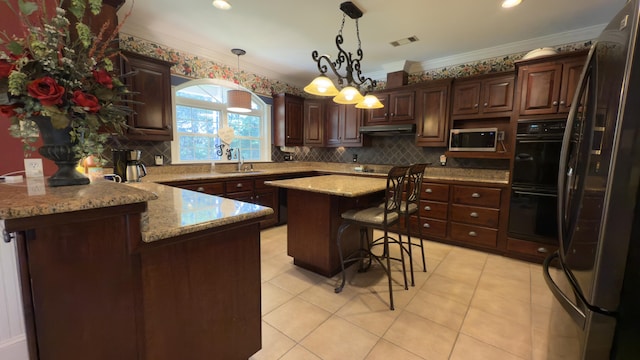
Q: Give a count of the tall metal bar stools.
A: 2